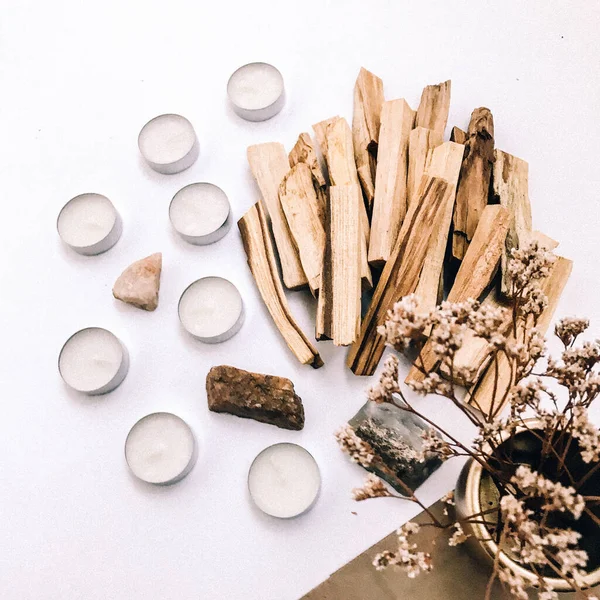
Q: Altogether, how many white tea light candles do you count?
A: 8